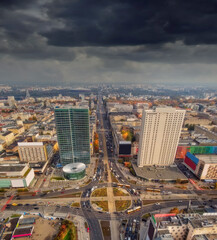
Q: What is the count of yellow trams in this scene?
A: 3